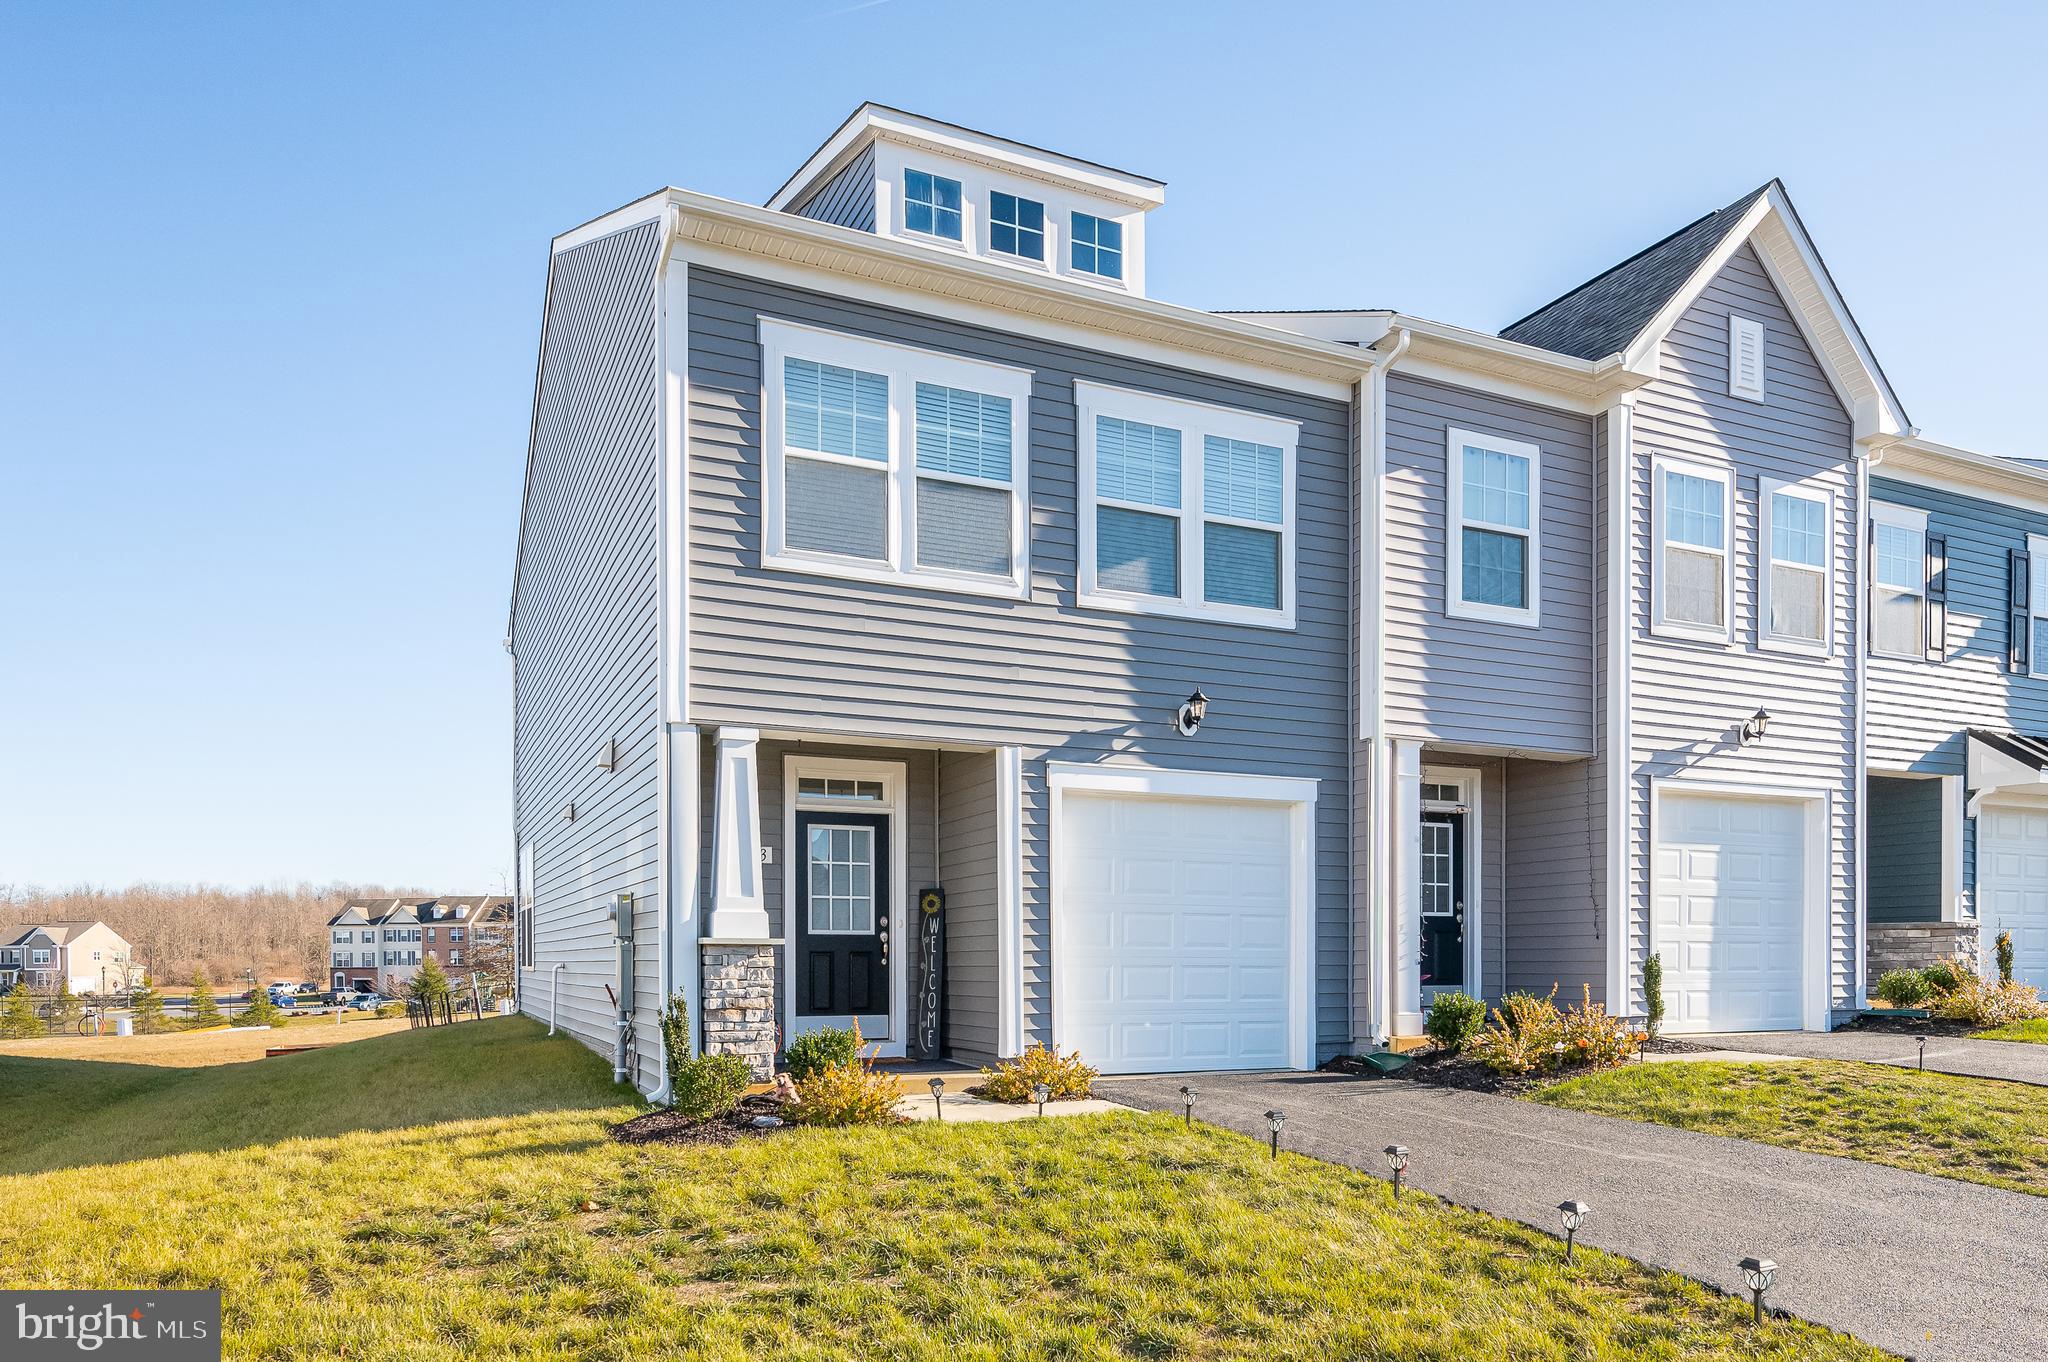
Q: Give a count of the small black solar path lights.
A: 8